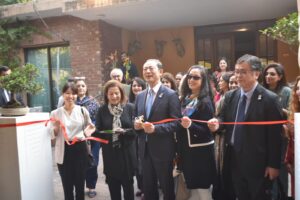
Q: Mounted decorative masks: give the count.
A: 3